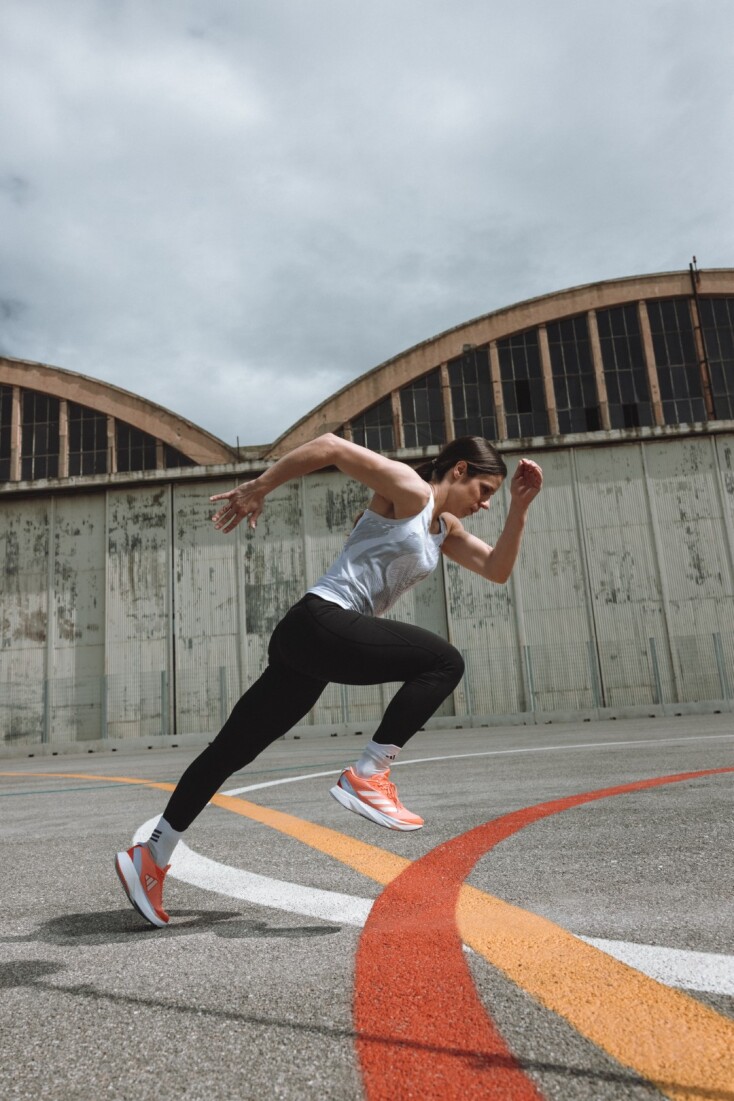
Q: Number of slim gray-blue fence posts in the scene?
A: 10